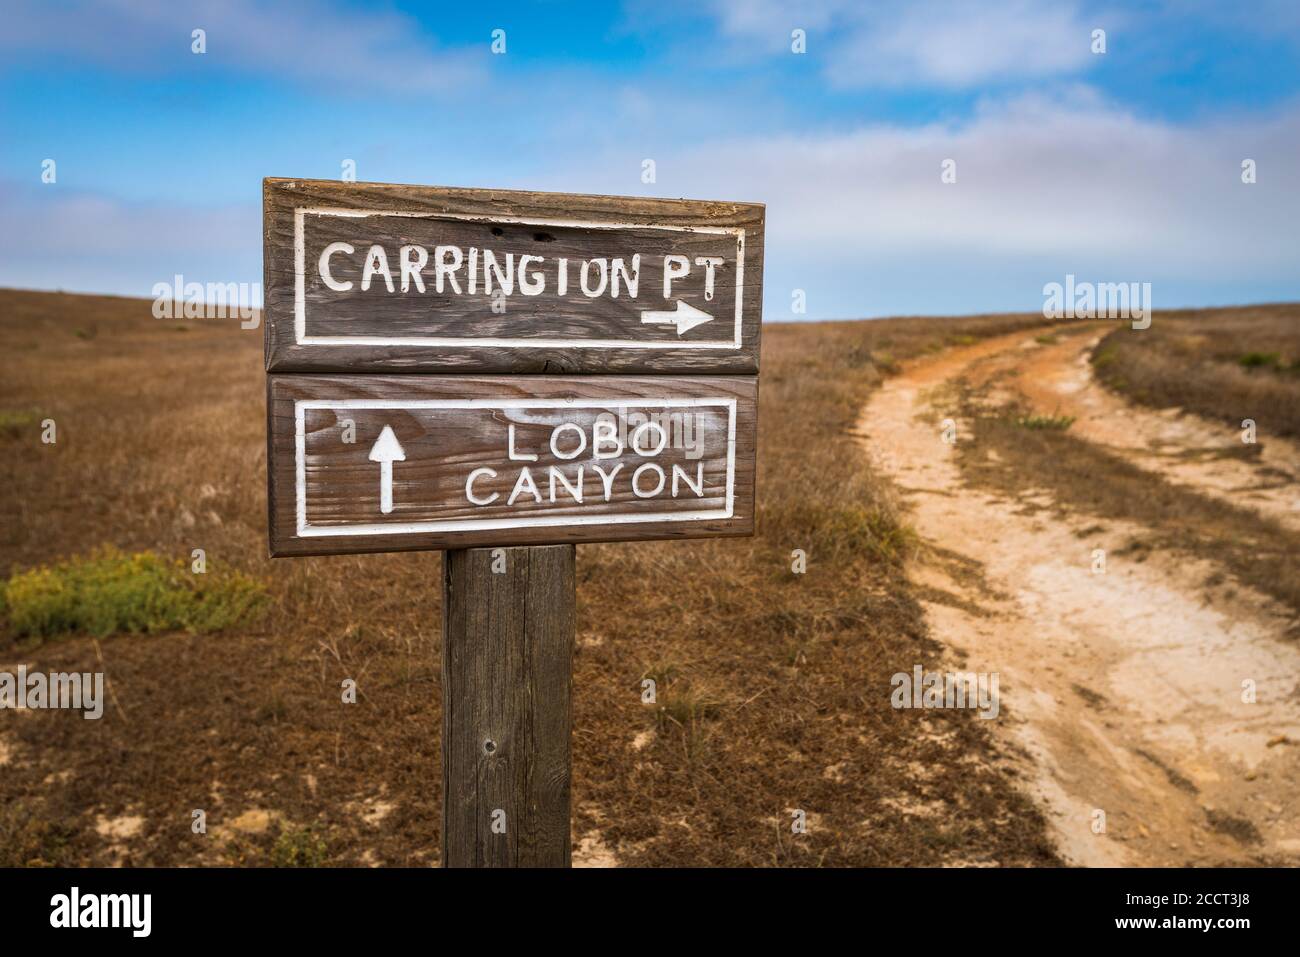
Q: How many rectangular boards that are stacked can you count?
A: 2